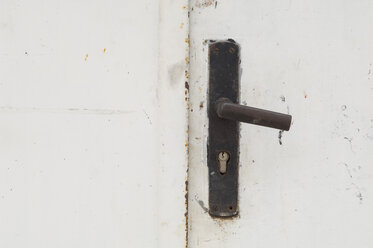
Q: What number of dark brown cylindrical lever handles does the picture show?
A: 1